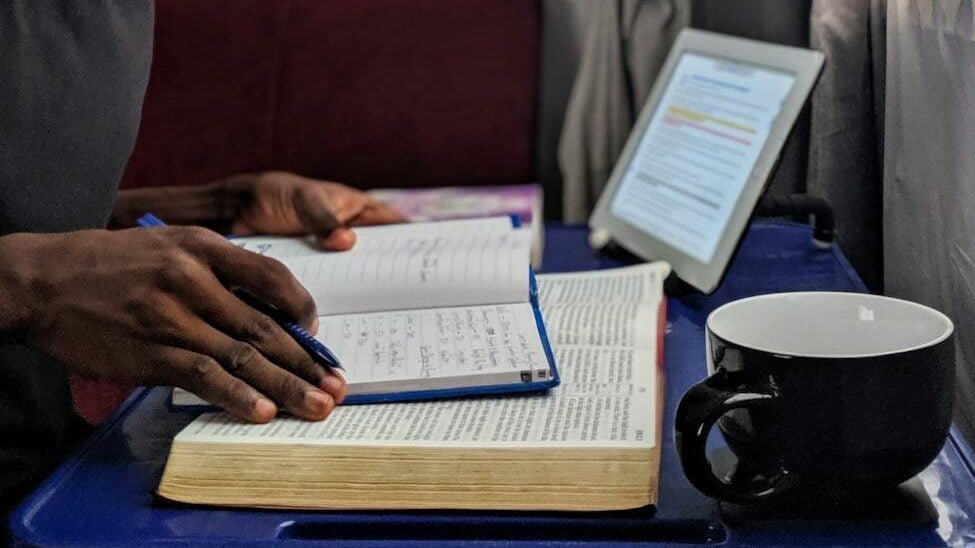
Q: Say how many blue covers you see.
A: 1